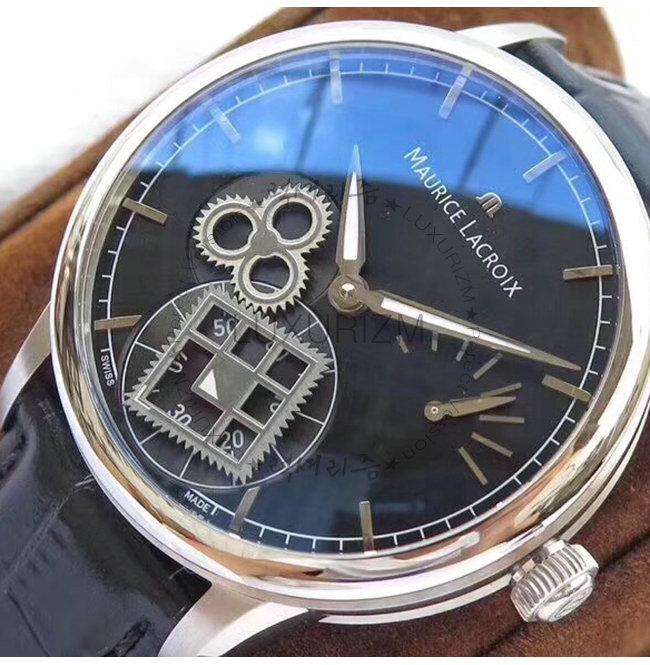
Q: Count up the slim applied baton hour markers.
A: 10